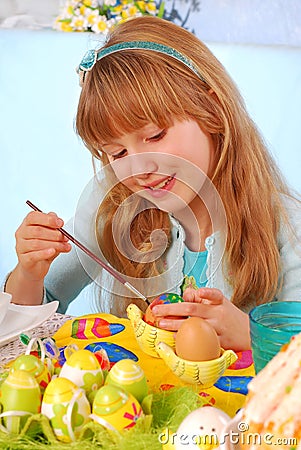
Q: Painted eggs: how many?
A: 7